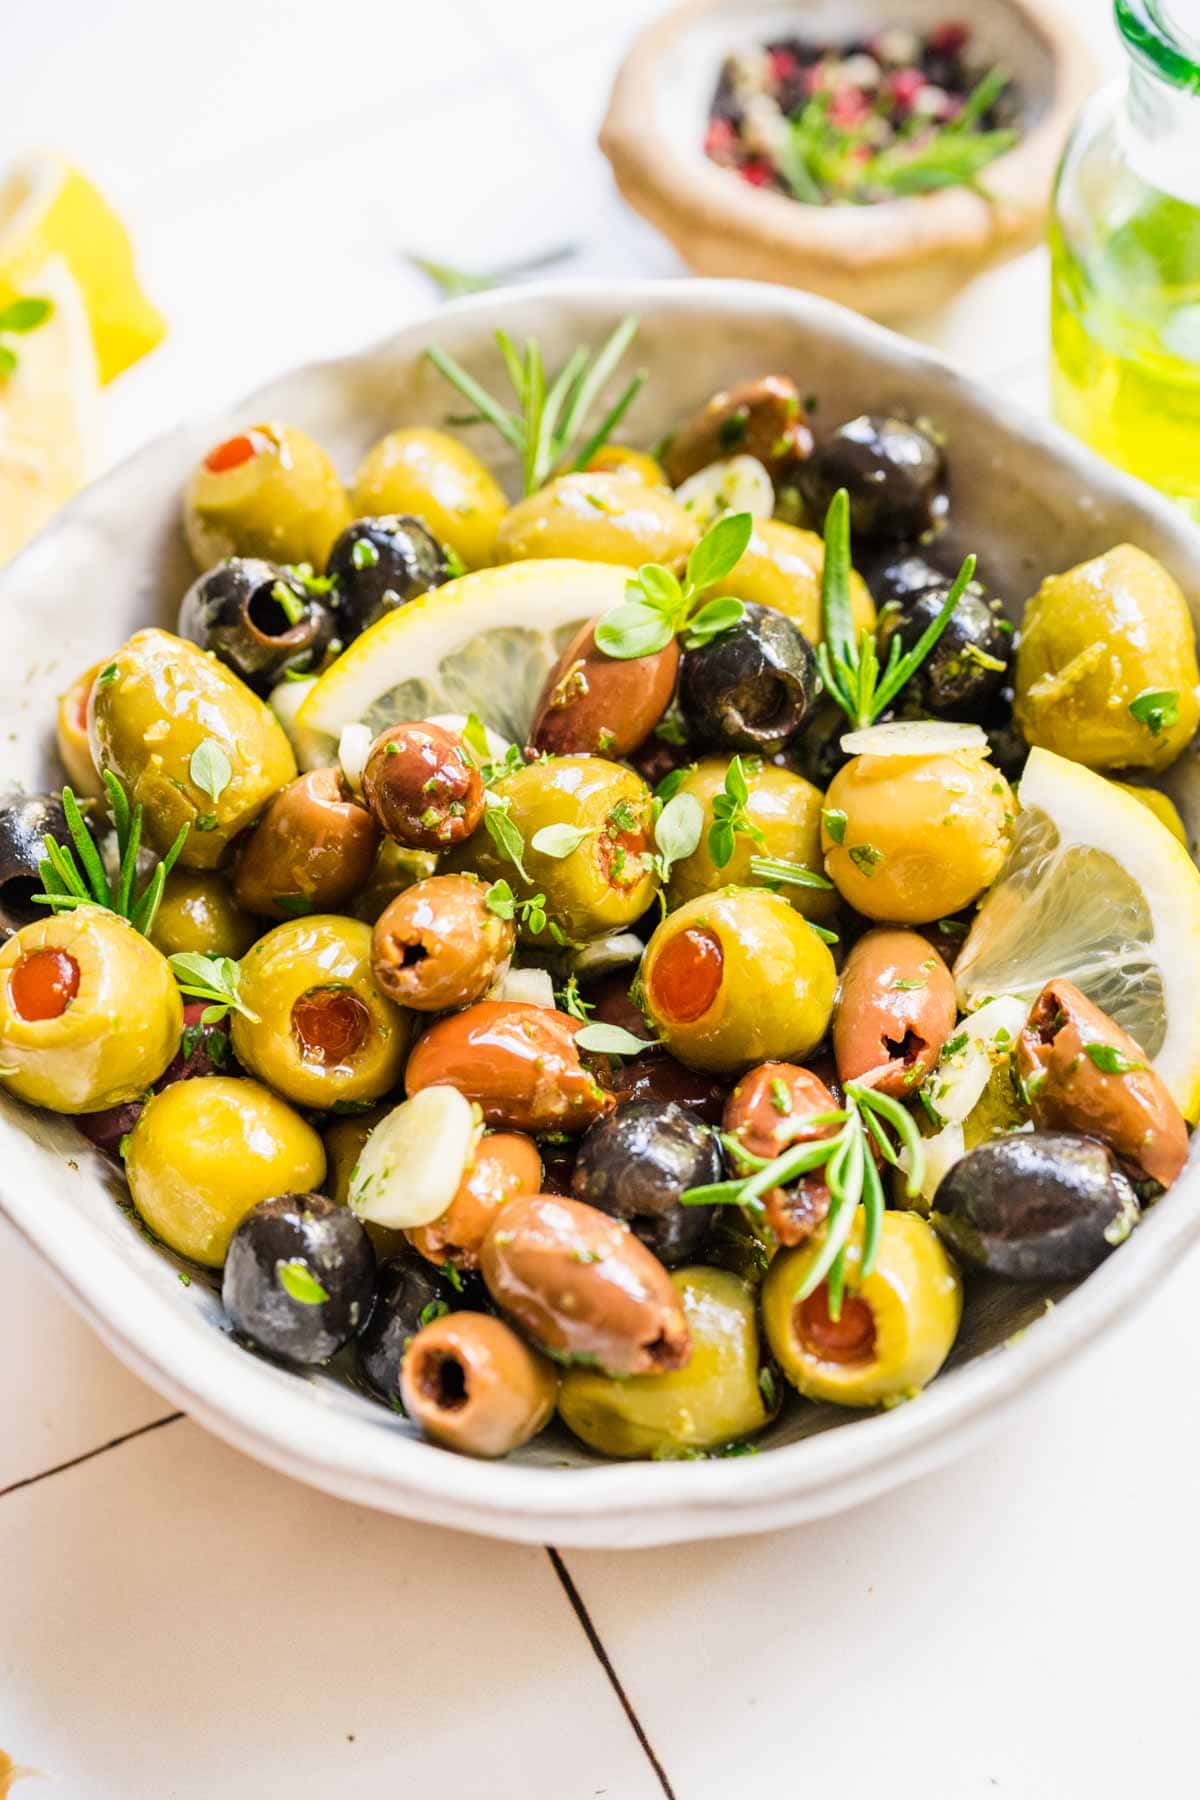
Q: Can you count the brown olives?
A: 12